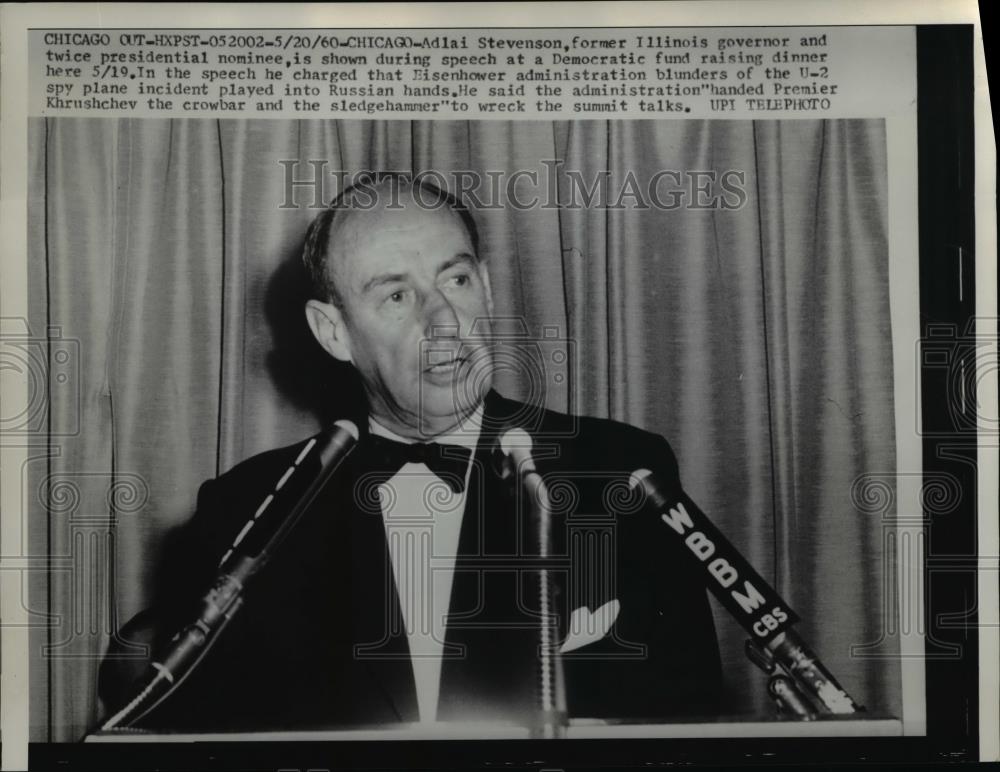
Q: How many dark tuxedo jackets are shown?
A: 1